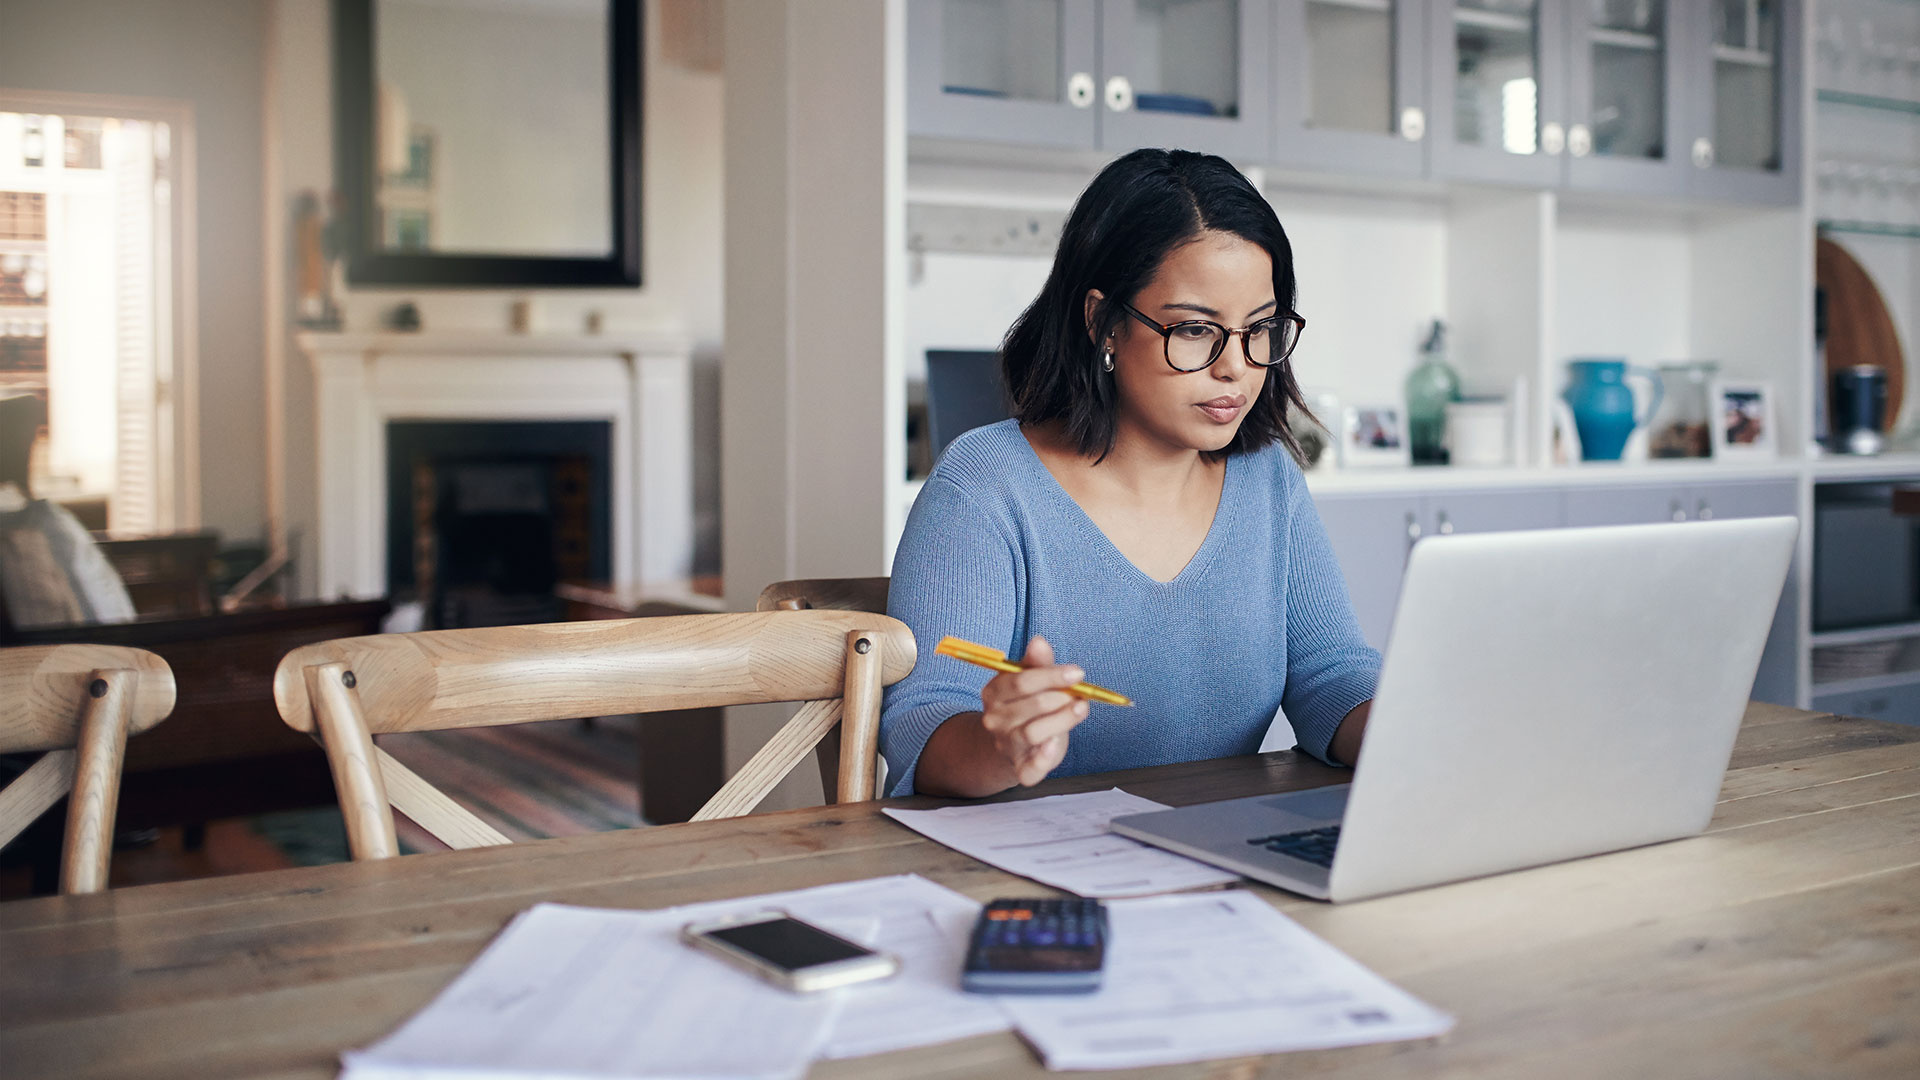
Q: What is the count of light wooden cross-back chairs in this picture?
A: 2